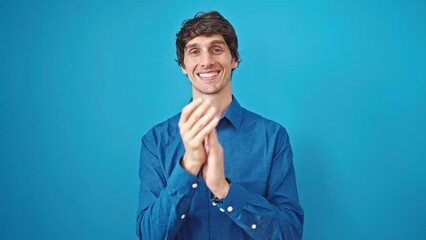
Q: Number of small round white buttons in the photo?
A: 6